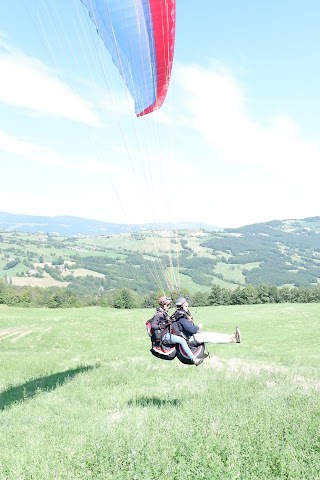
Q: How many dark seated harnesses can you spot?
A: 2